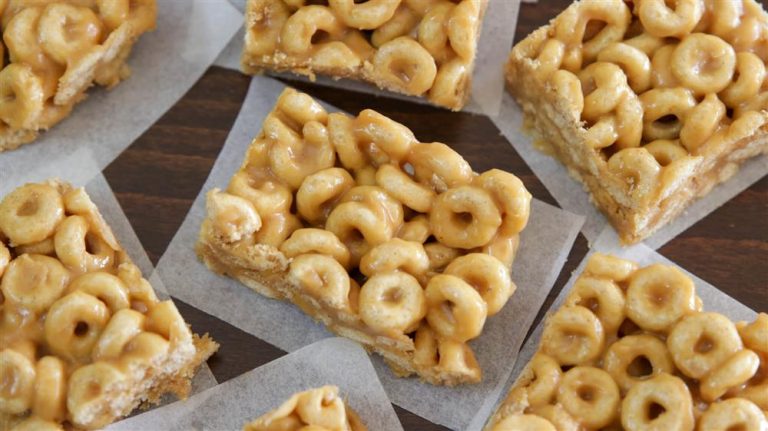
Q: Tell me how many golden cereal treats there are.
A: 7